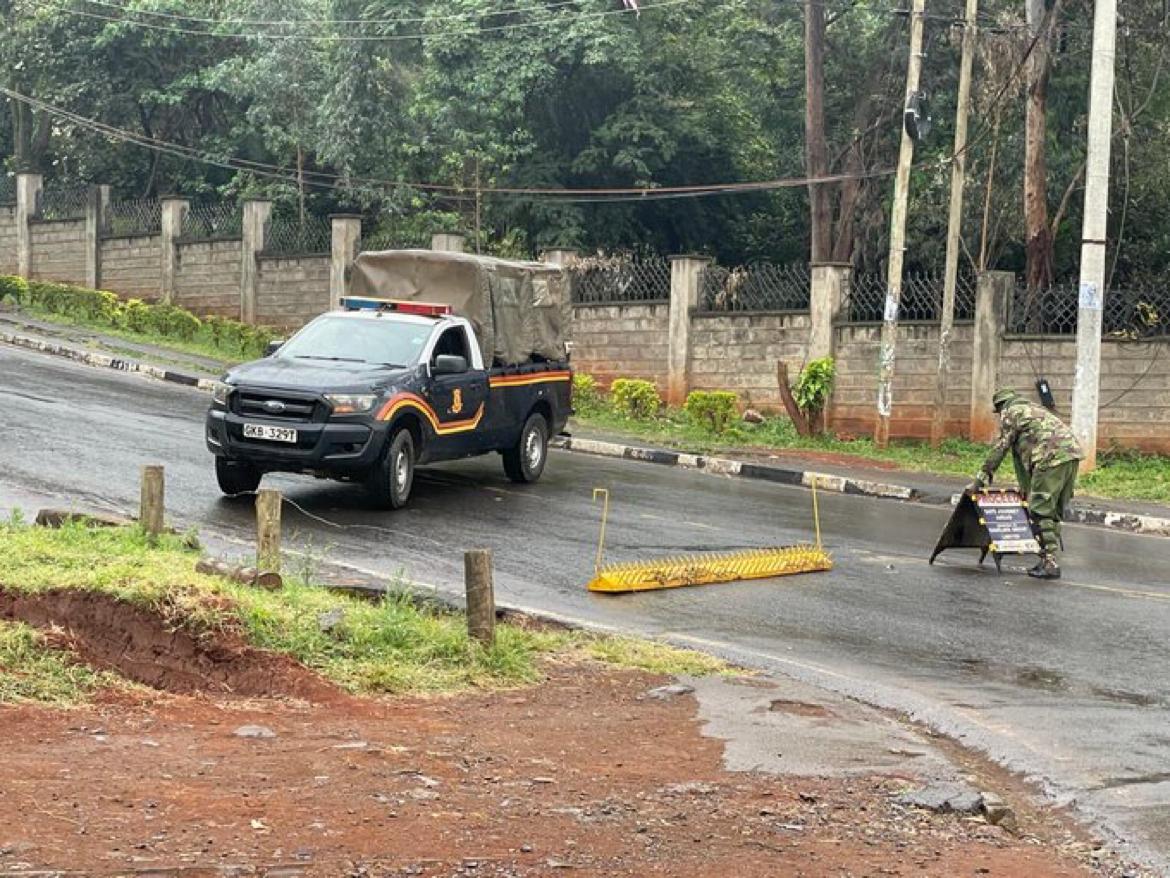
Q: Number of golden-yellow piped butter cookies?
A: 0